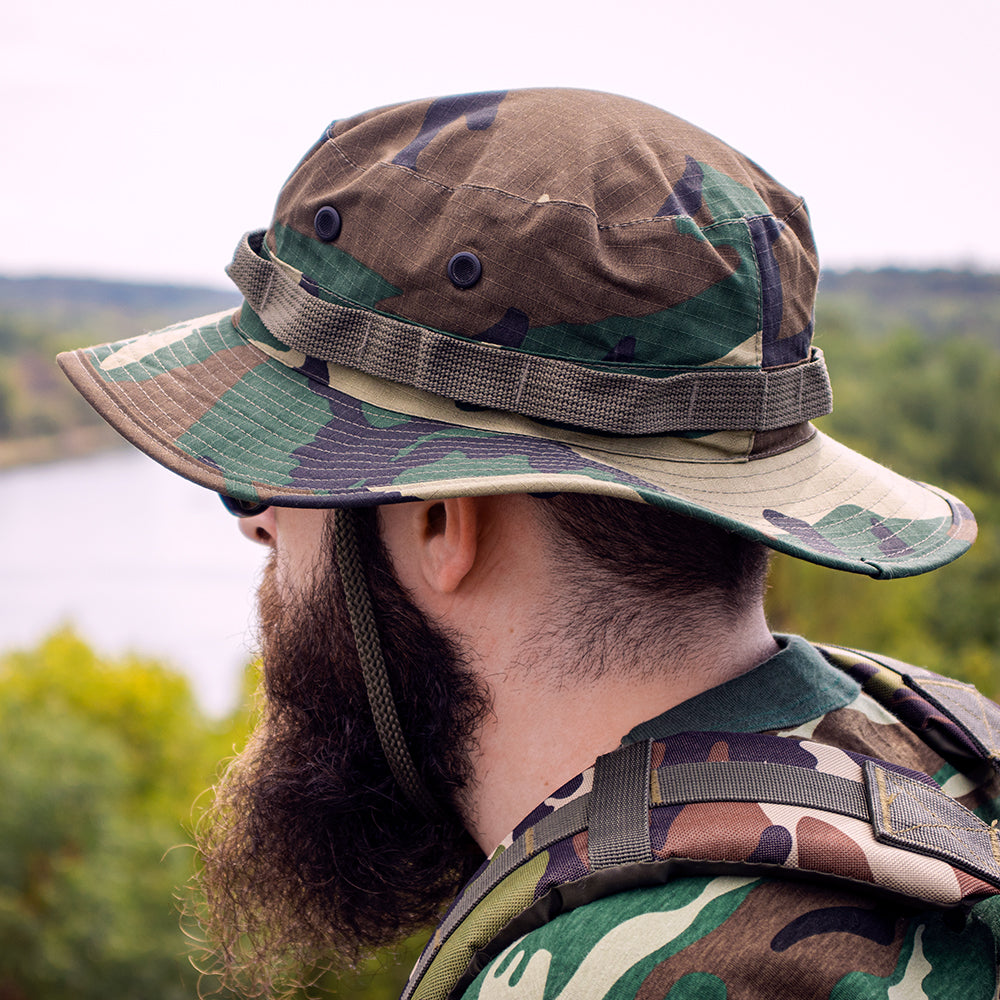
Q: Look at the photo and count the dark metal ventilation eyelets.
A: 2